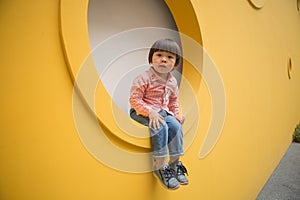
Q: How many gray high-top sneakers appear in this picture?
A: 2